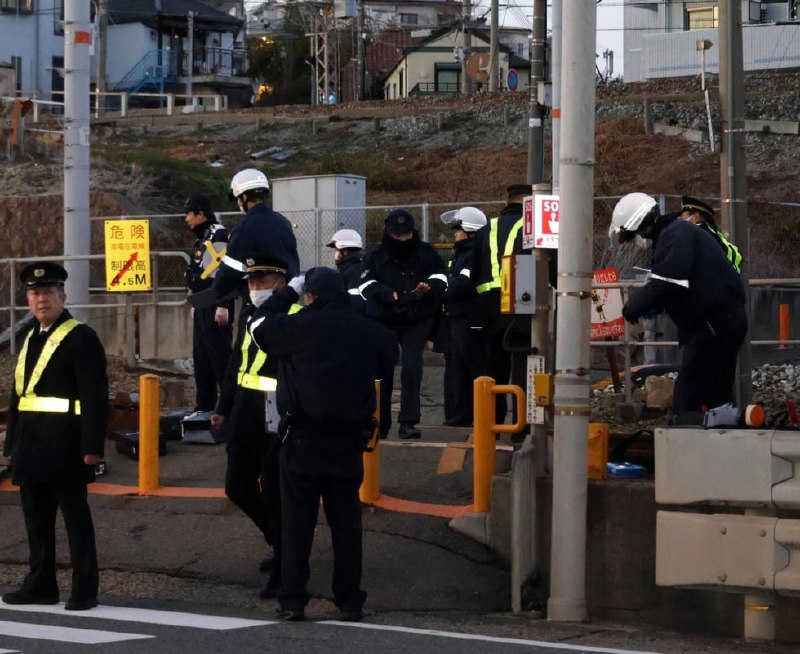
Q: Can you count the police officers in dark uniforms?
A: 11